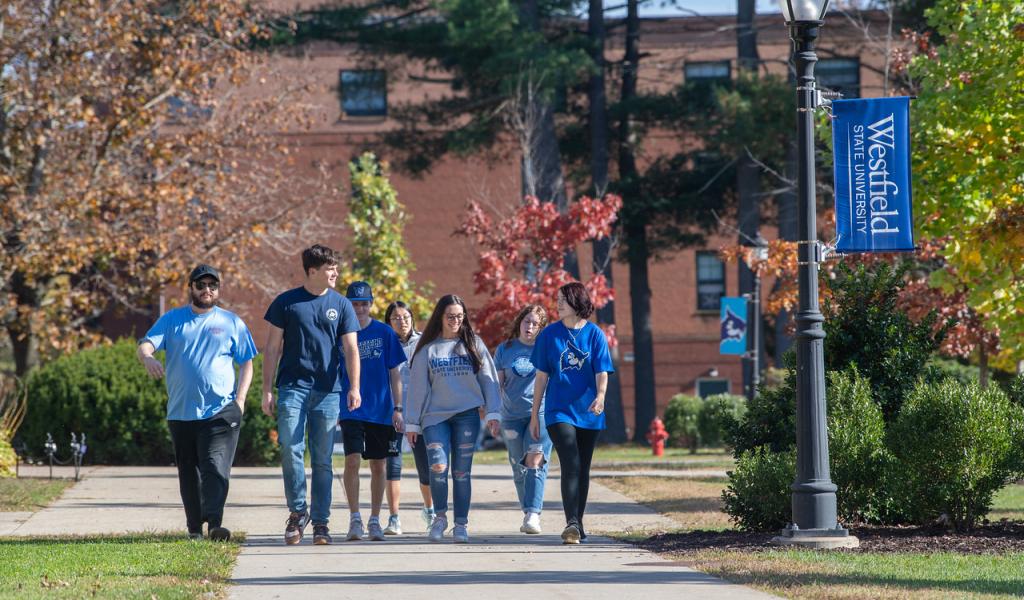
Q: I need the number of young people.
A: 7